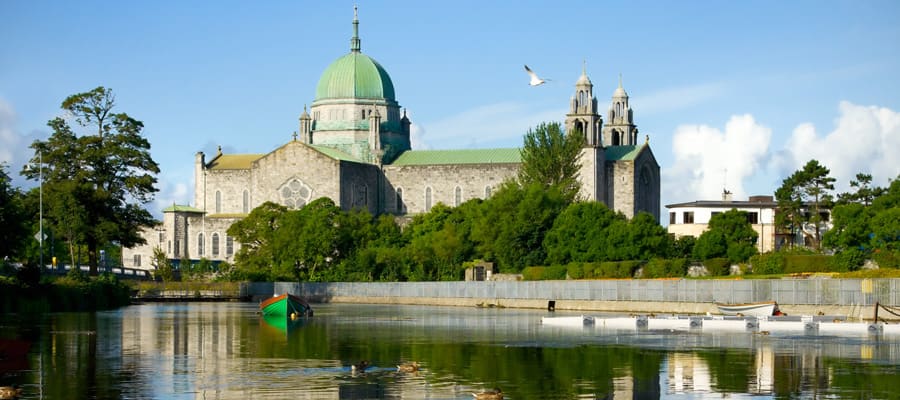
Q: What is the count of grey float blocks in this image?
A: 6